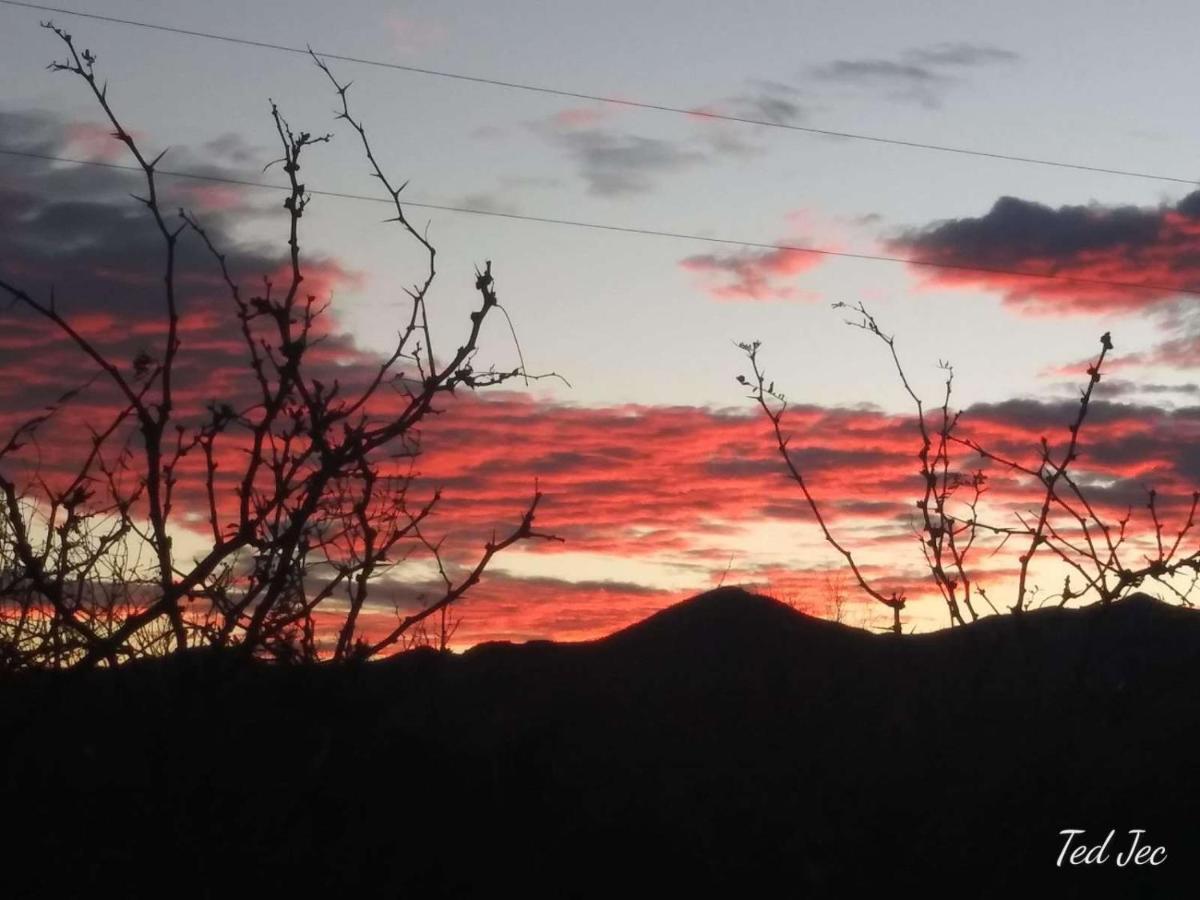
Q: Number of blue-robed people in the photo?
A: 0